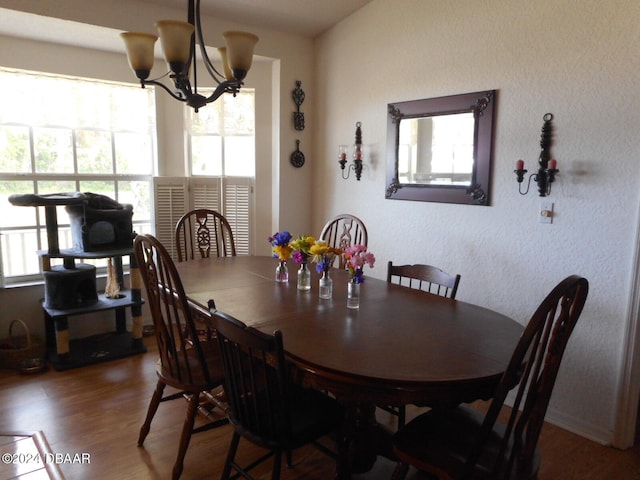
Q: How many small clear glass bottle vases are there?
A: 4